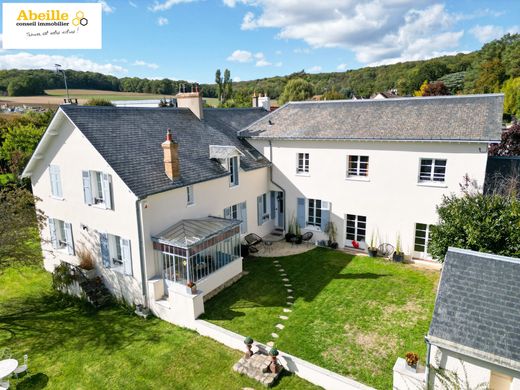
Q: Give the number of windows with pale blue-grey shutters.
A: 7